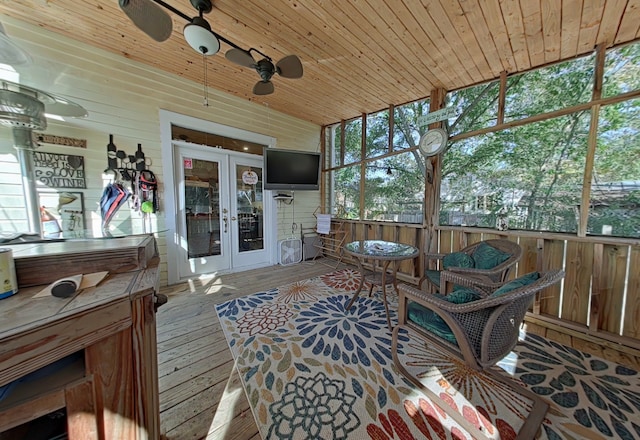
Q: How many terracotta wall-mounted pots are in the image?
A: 0